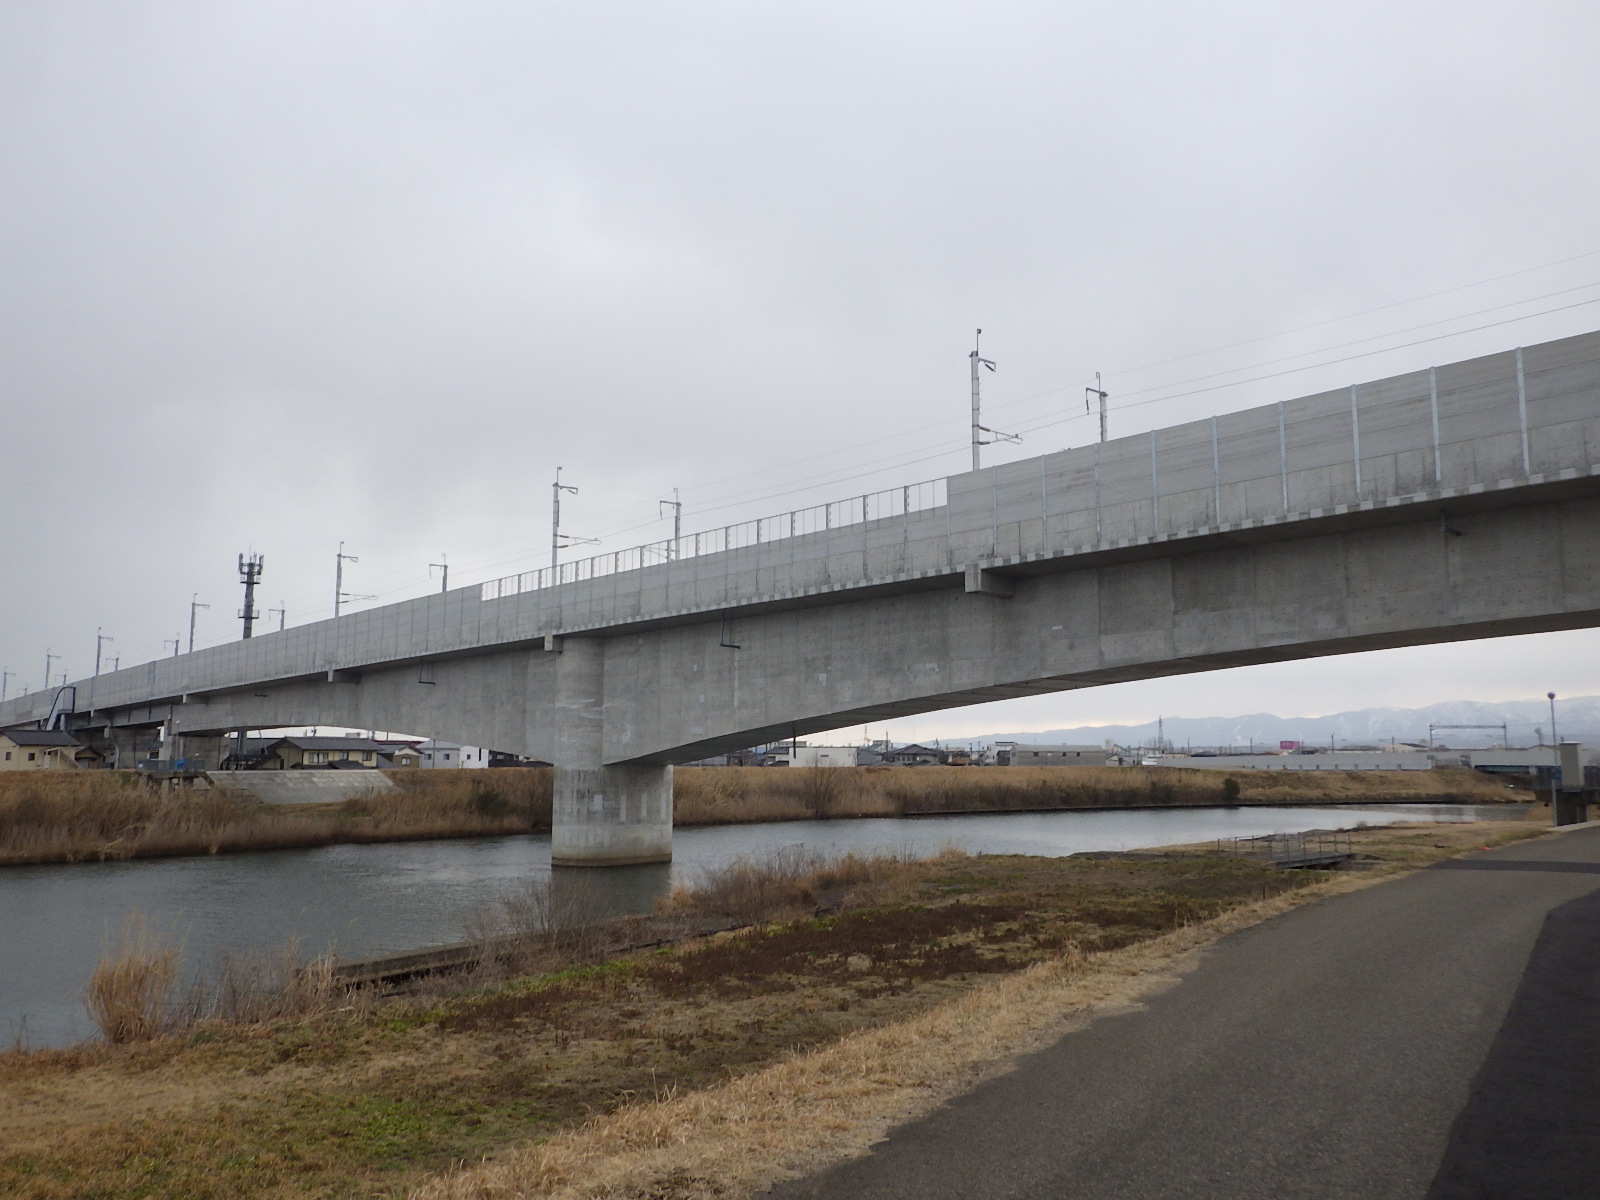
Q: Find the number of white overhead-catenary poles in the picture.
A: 15